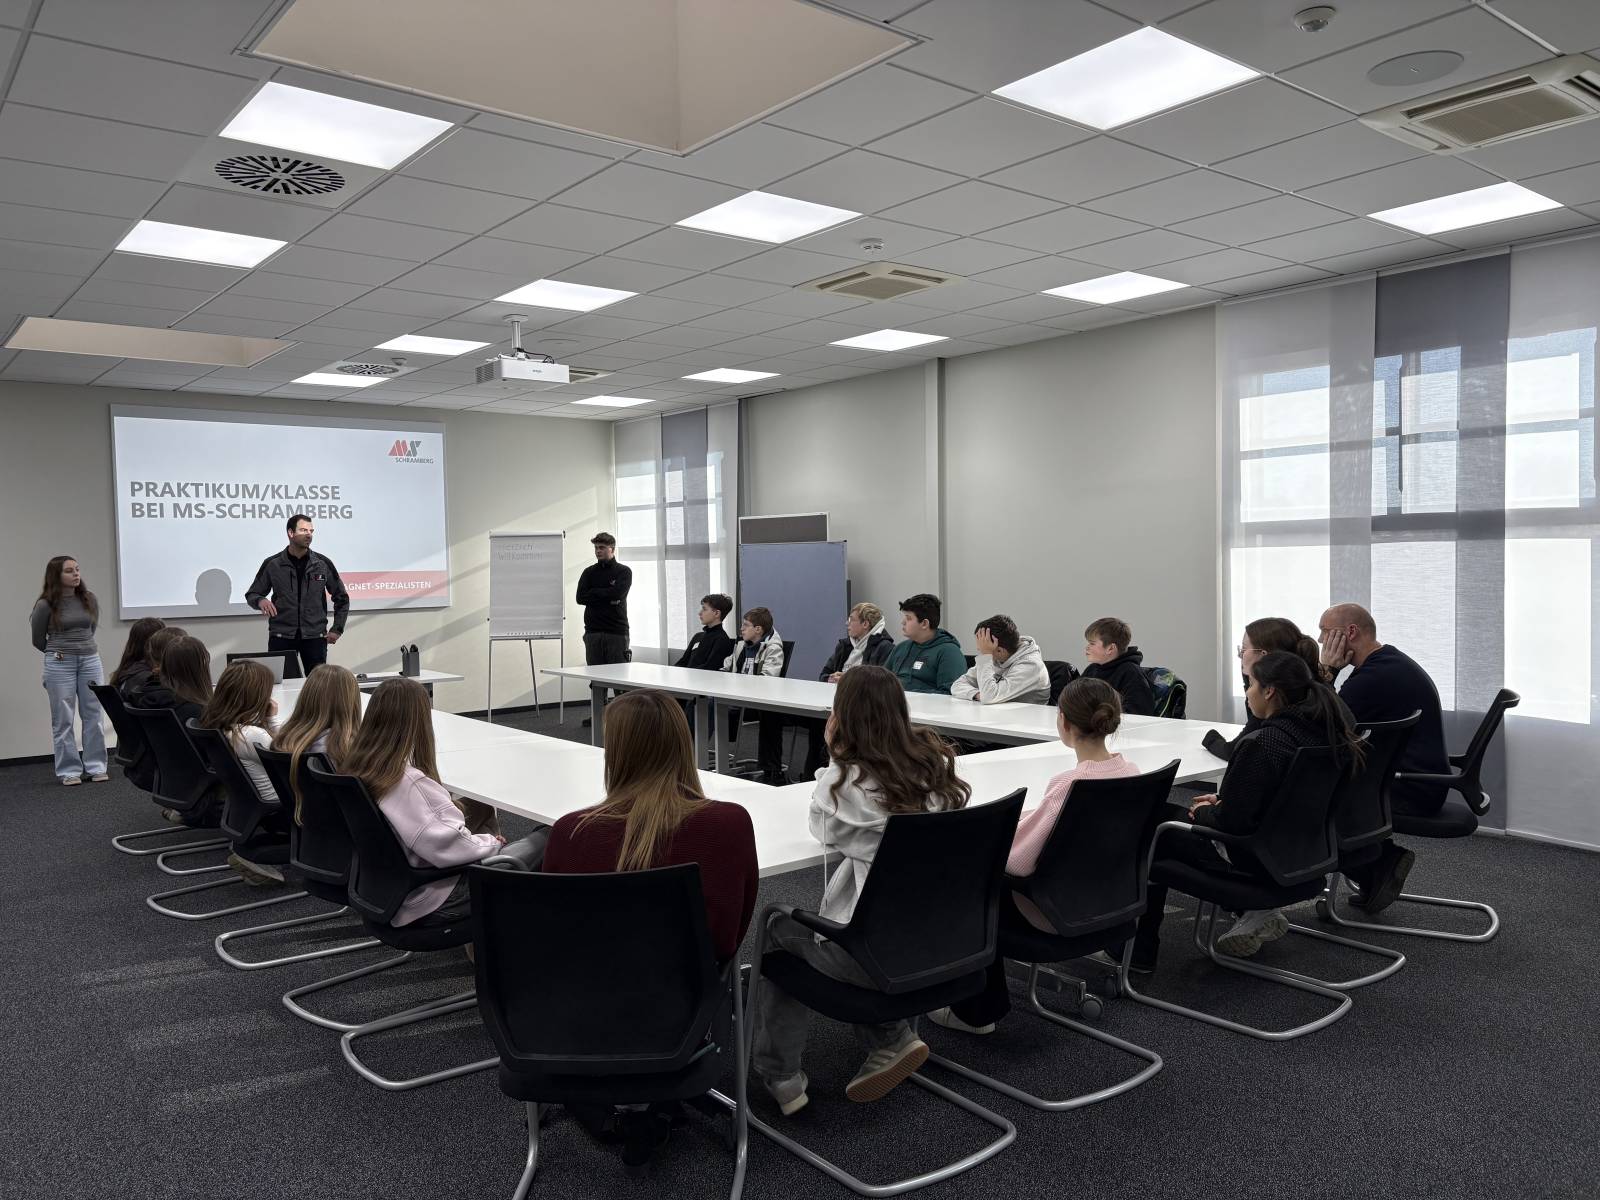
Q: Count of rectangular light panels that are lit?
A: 12